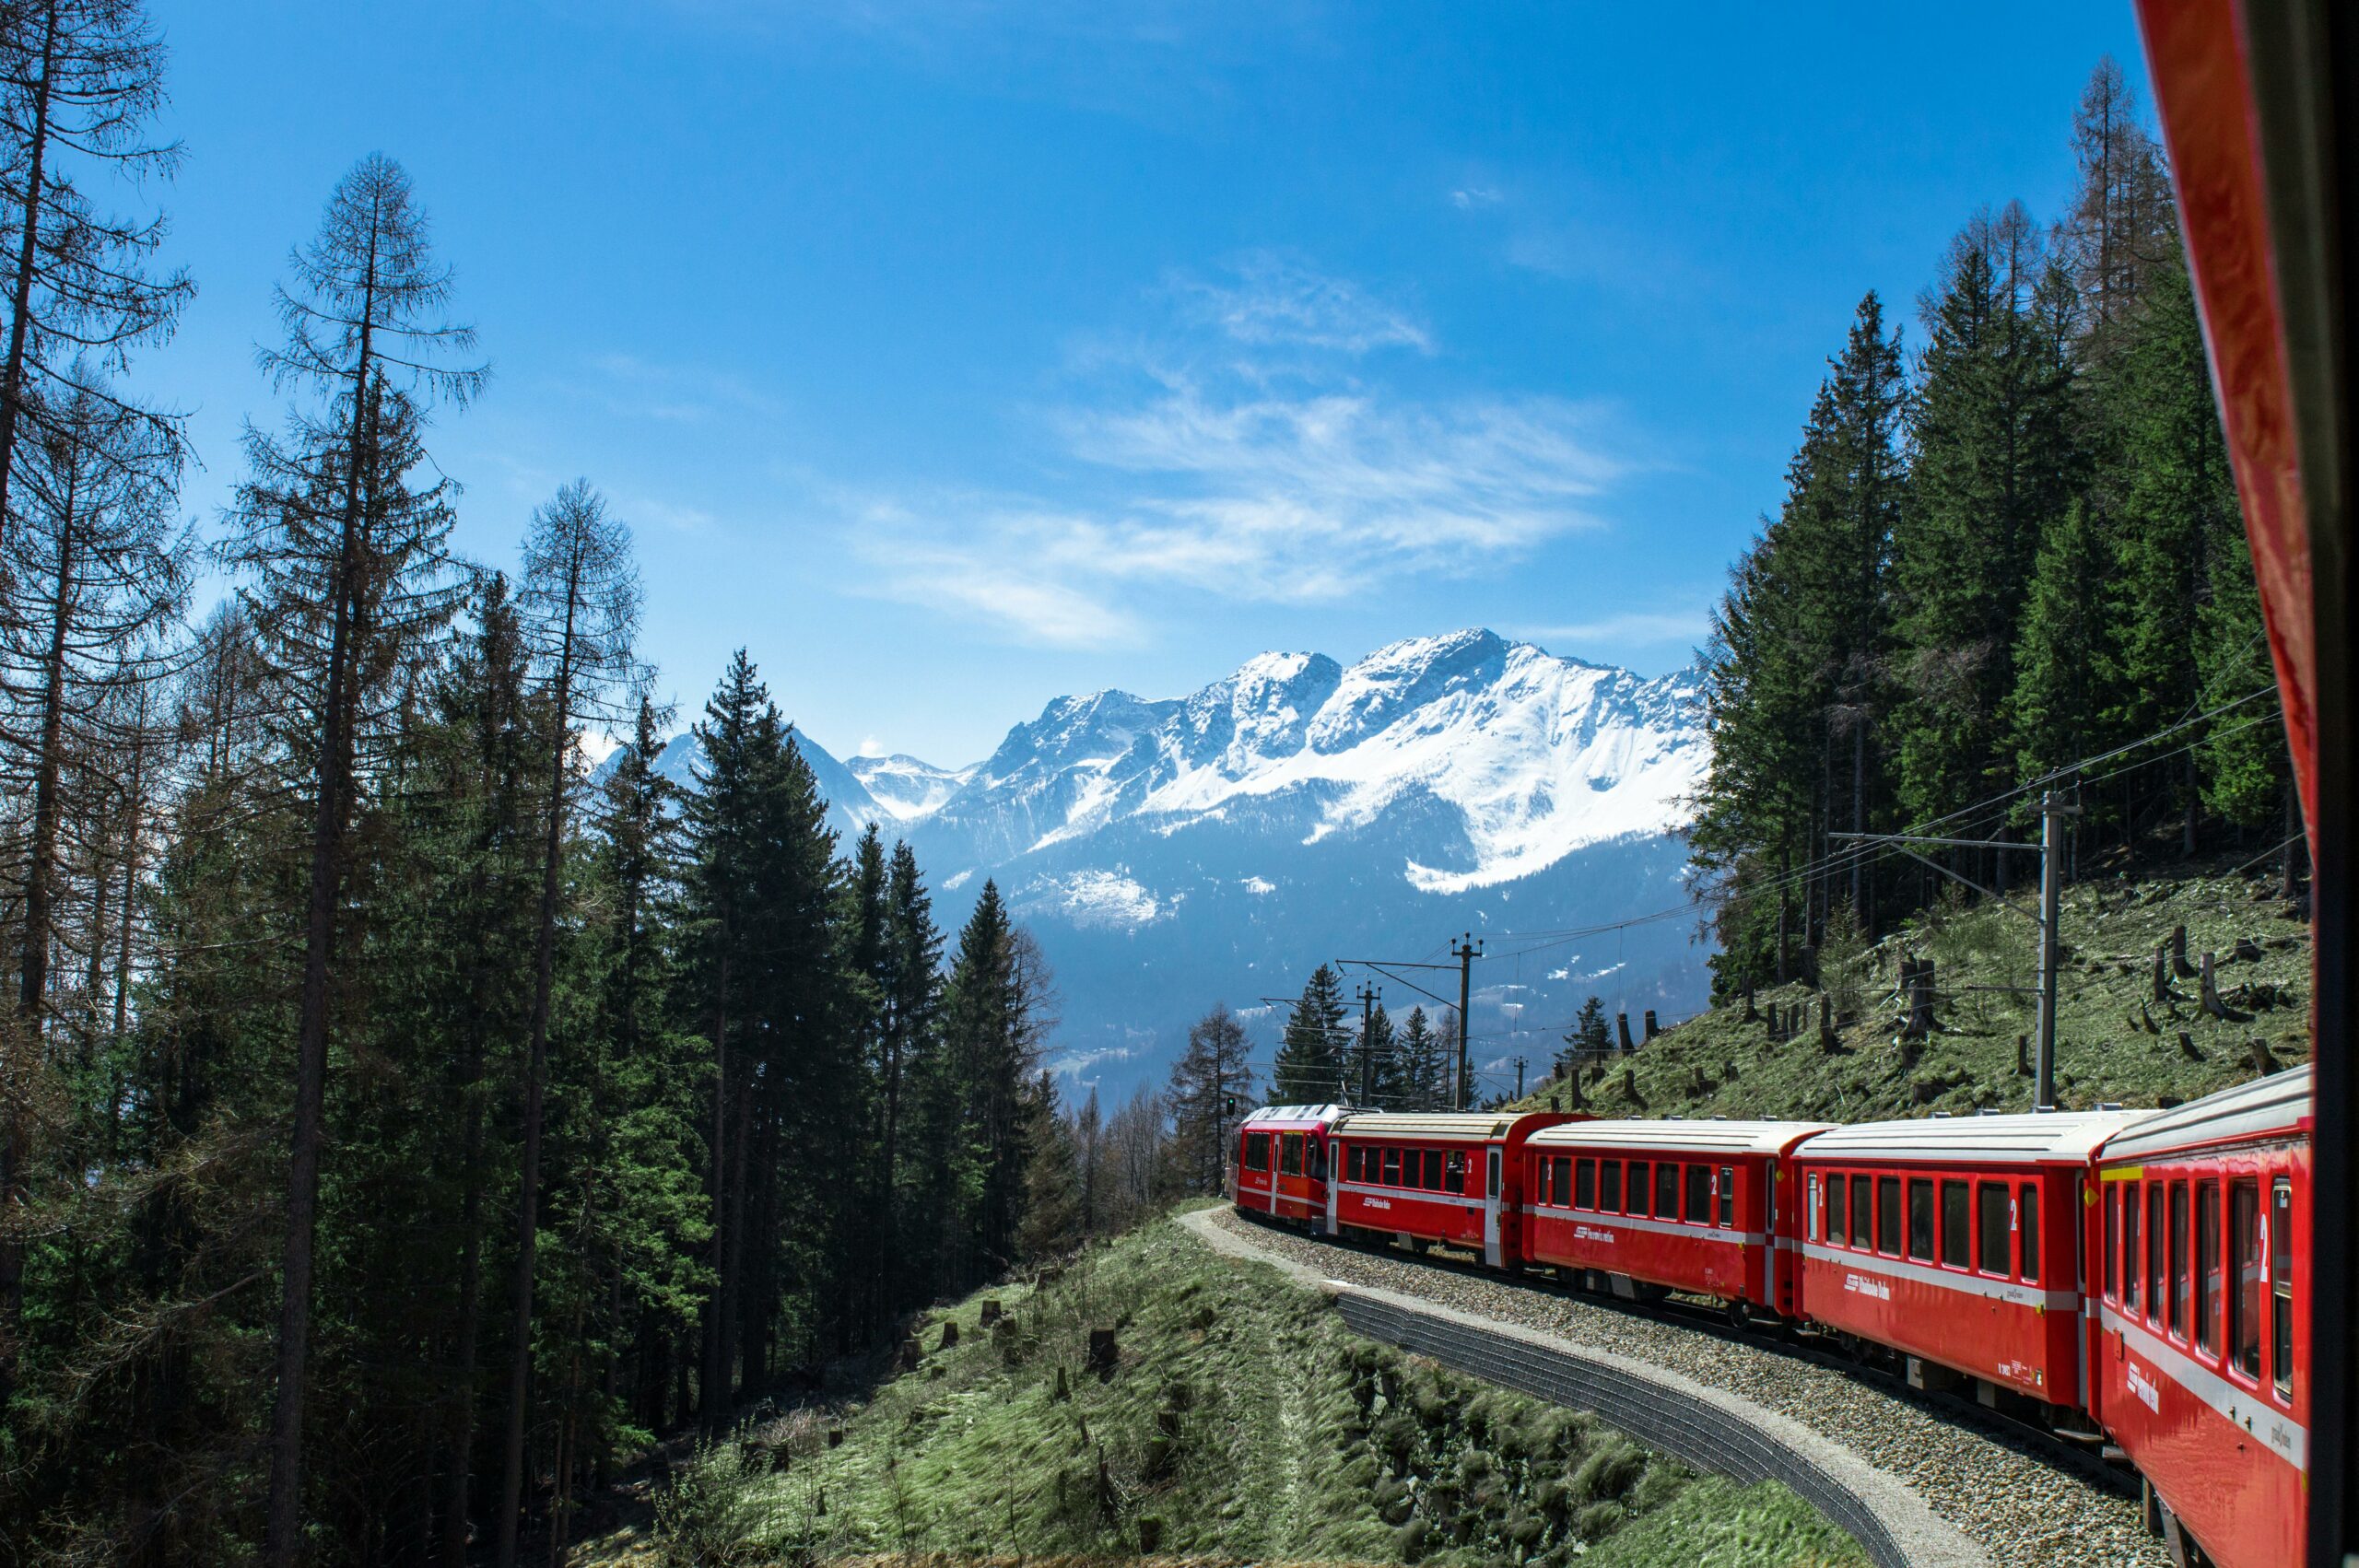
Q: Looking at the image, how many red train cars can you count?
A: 5